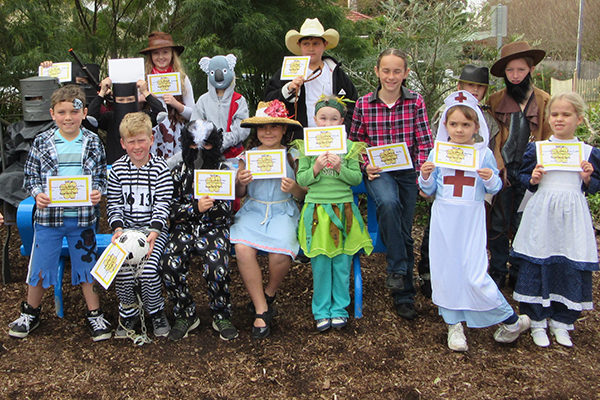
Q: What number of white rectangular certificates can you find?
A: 12